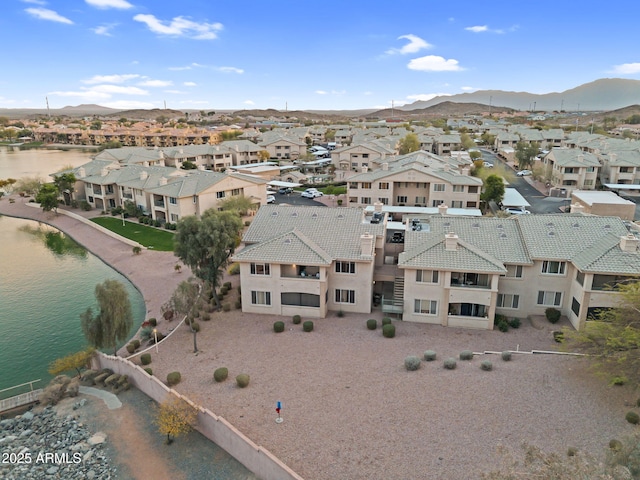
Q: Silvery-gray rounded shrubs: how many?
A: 6